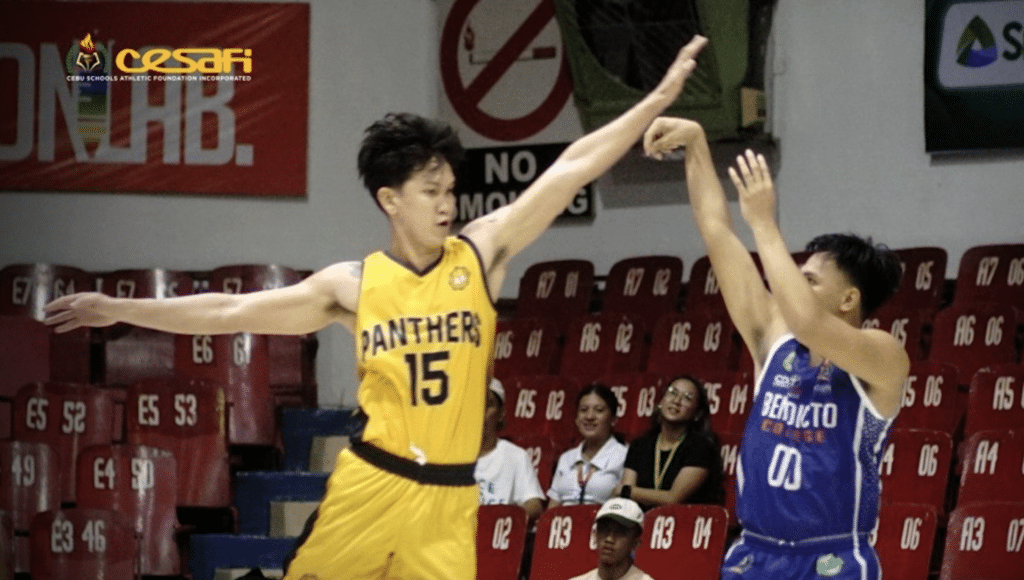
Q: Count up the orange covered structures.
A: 0